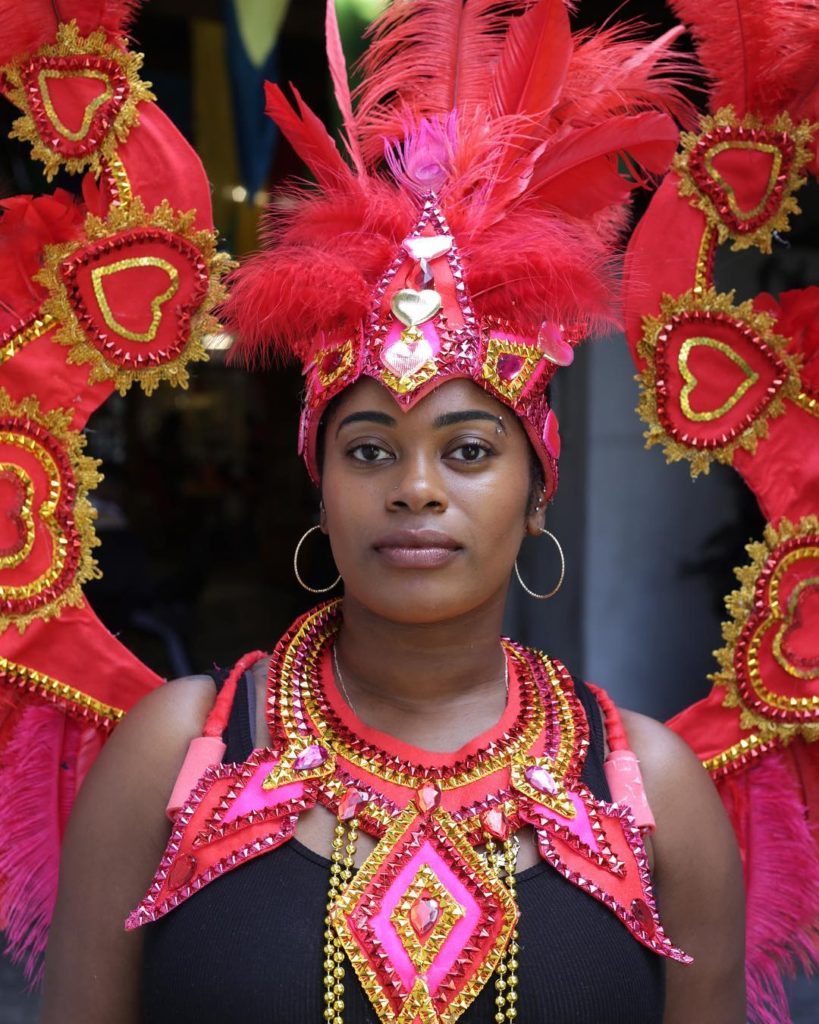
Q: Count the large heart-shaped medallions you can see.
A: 6